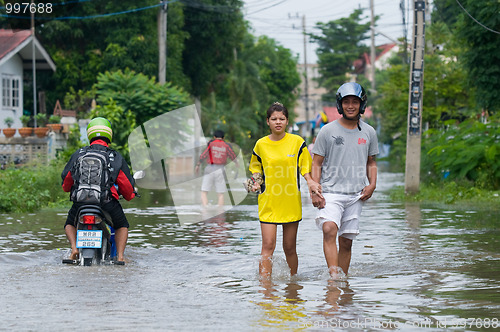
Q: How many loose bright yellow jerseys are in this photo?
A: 1